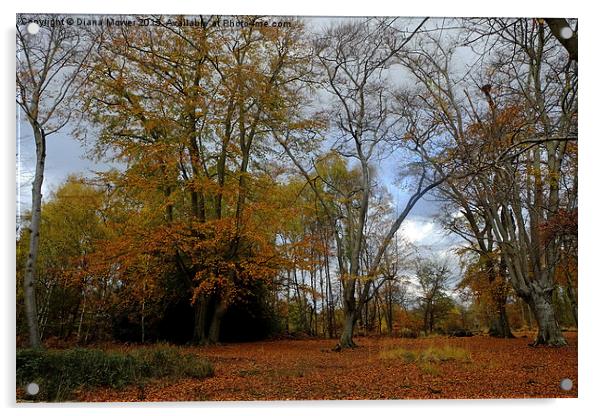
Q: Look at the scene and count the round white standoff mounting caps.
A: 4